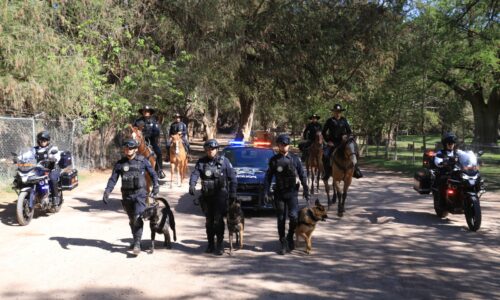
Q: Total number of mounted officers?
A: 4